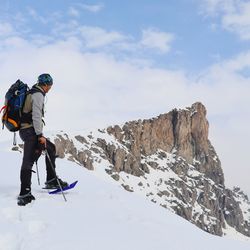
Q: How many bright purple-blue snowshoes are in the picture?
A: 1